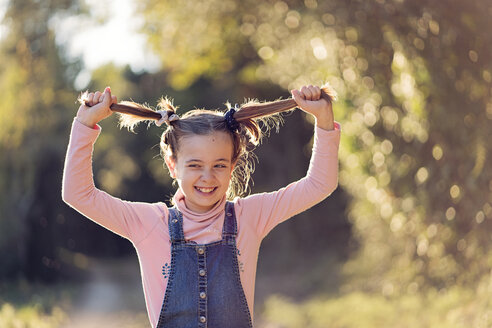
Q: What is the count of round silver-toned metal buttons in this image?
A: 4